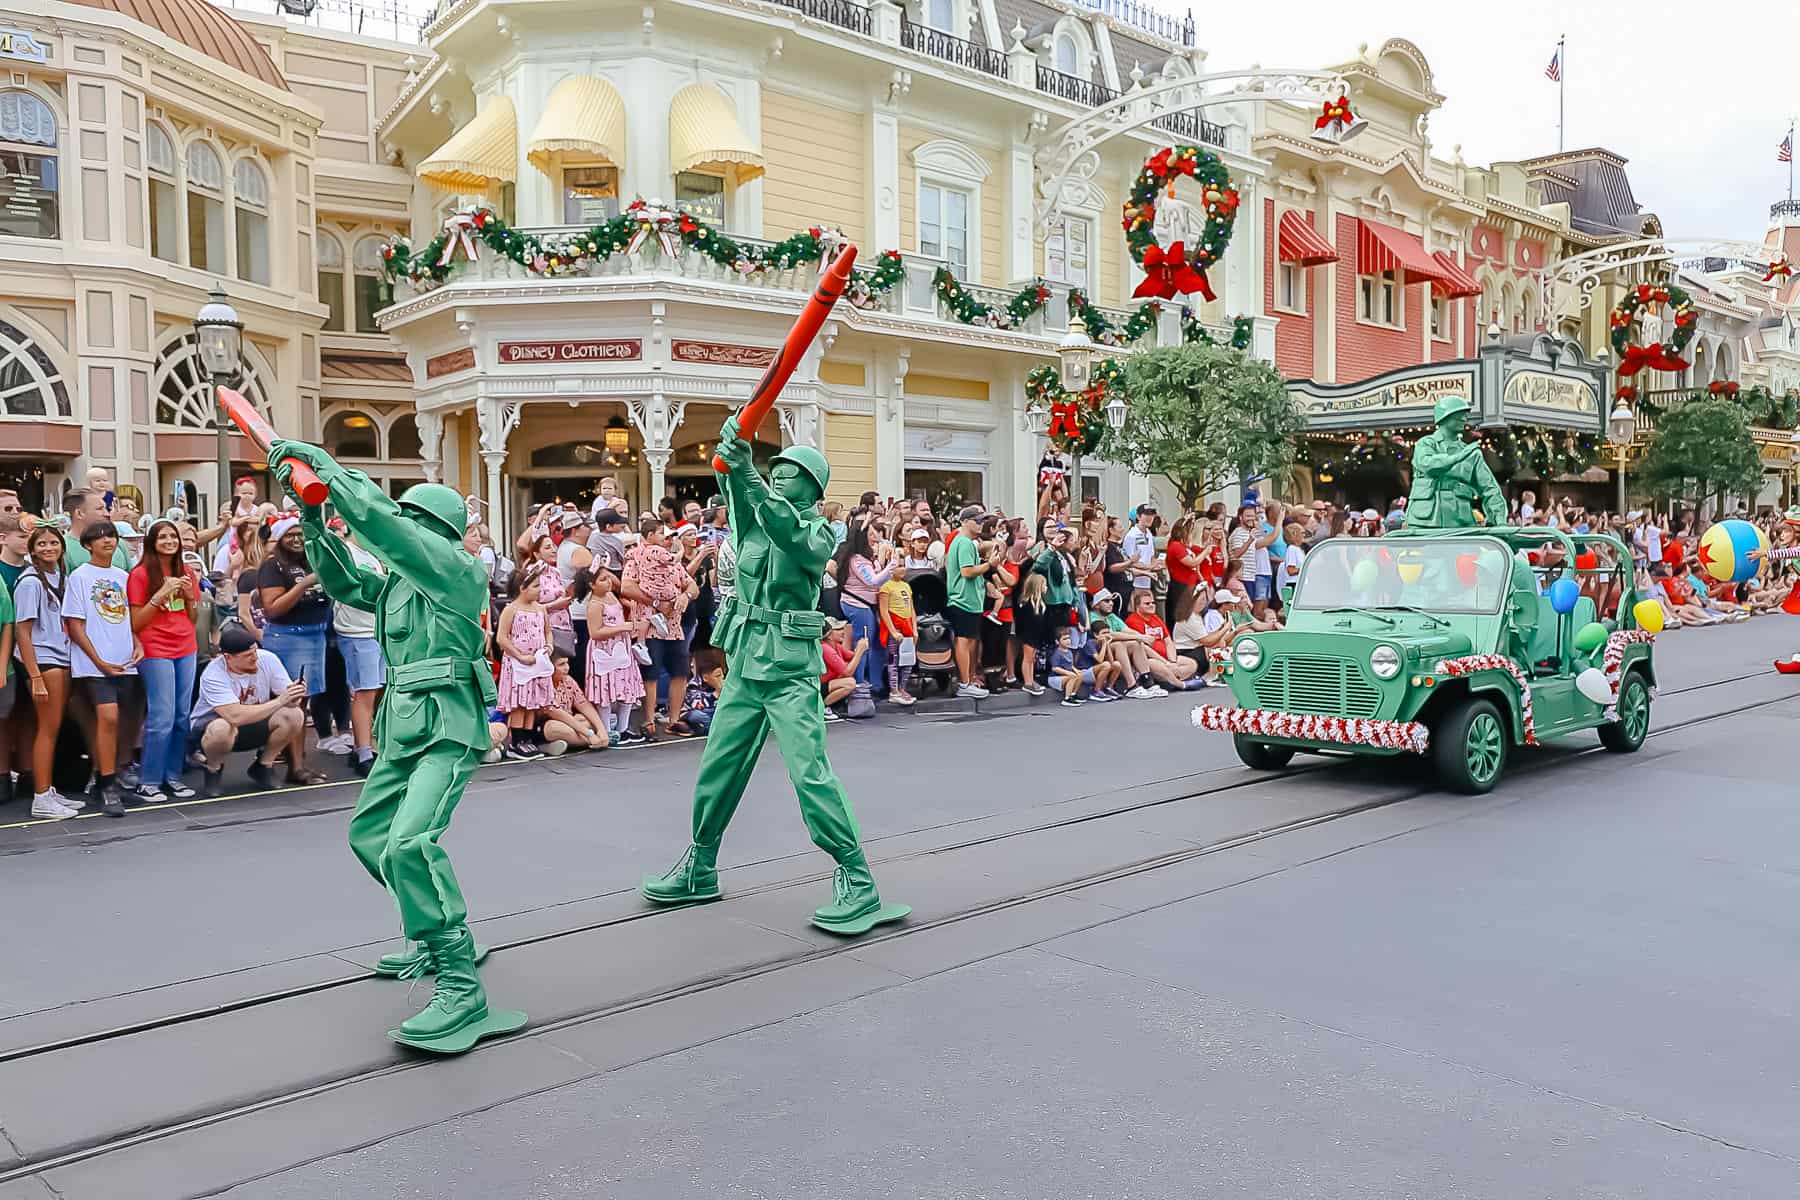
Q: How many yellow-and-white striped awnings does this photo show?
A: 3